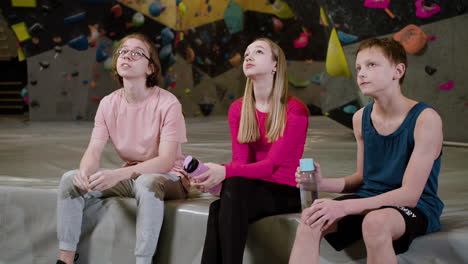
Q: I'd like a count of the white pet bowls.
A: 0